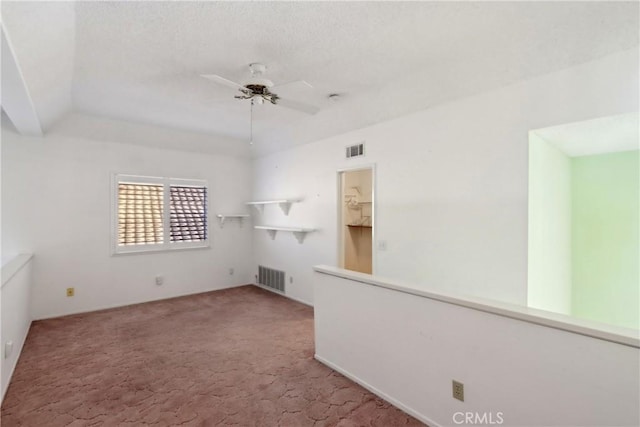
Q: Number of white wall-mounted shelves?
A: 3